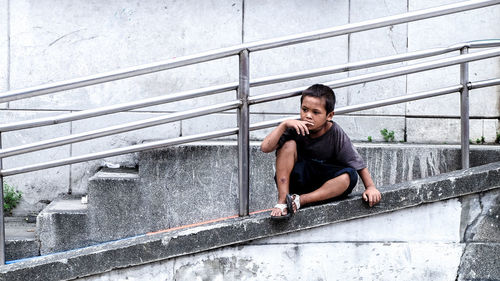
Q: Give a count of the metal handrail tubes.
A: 4